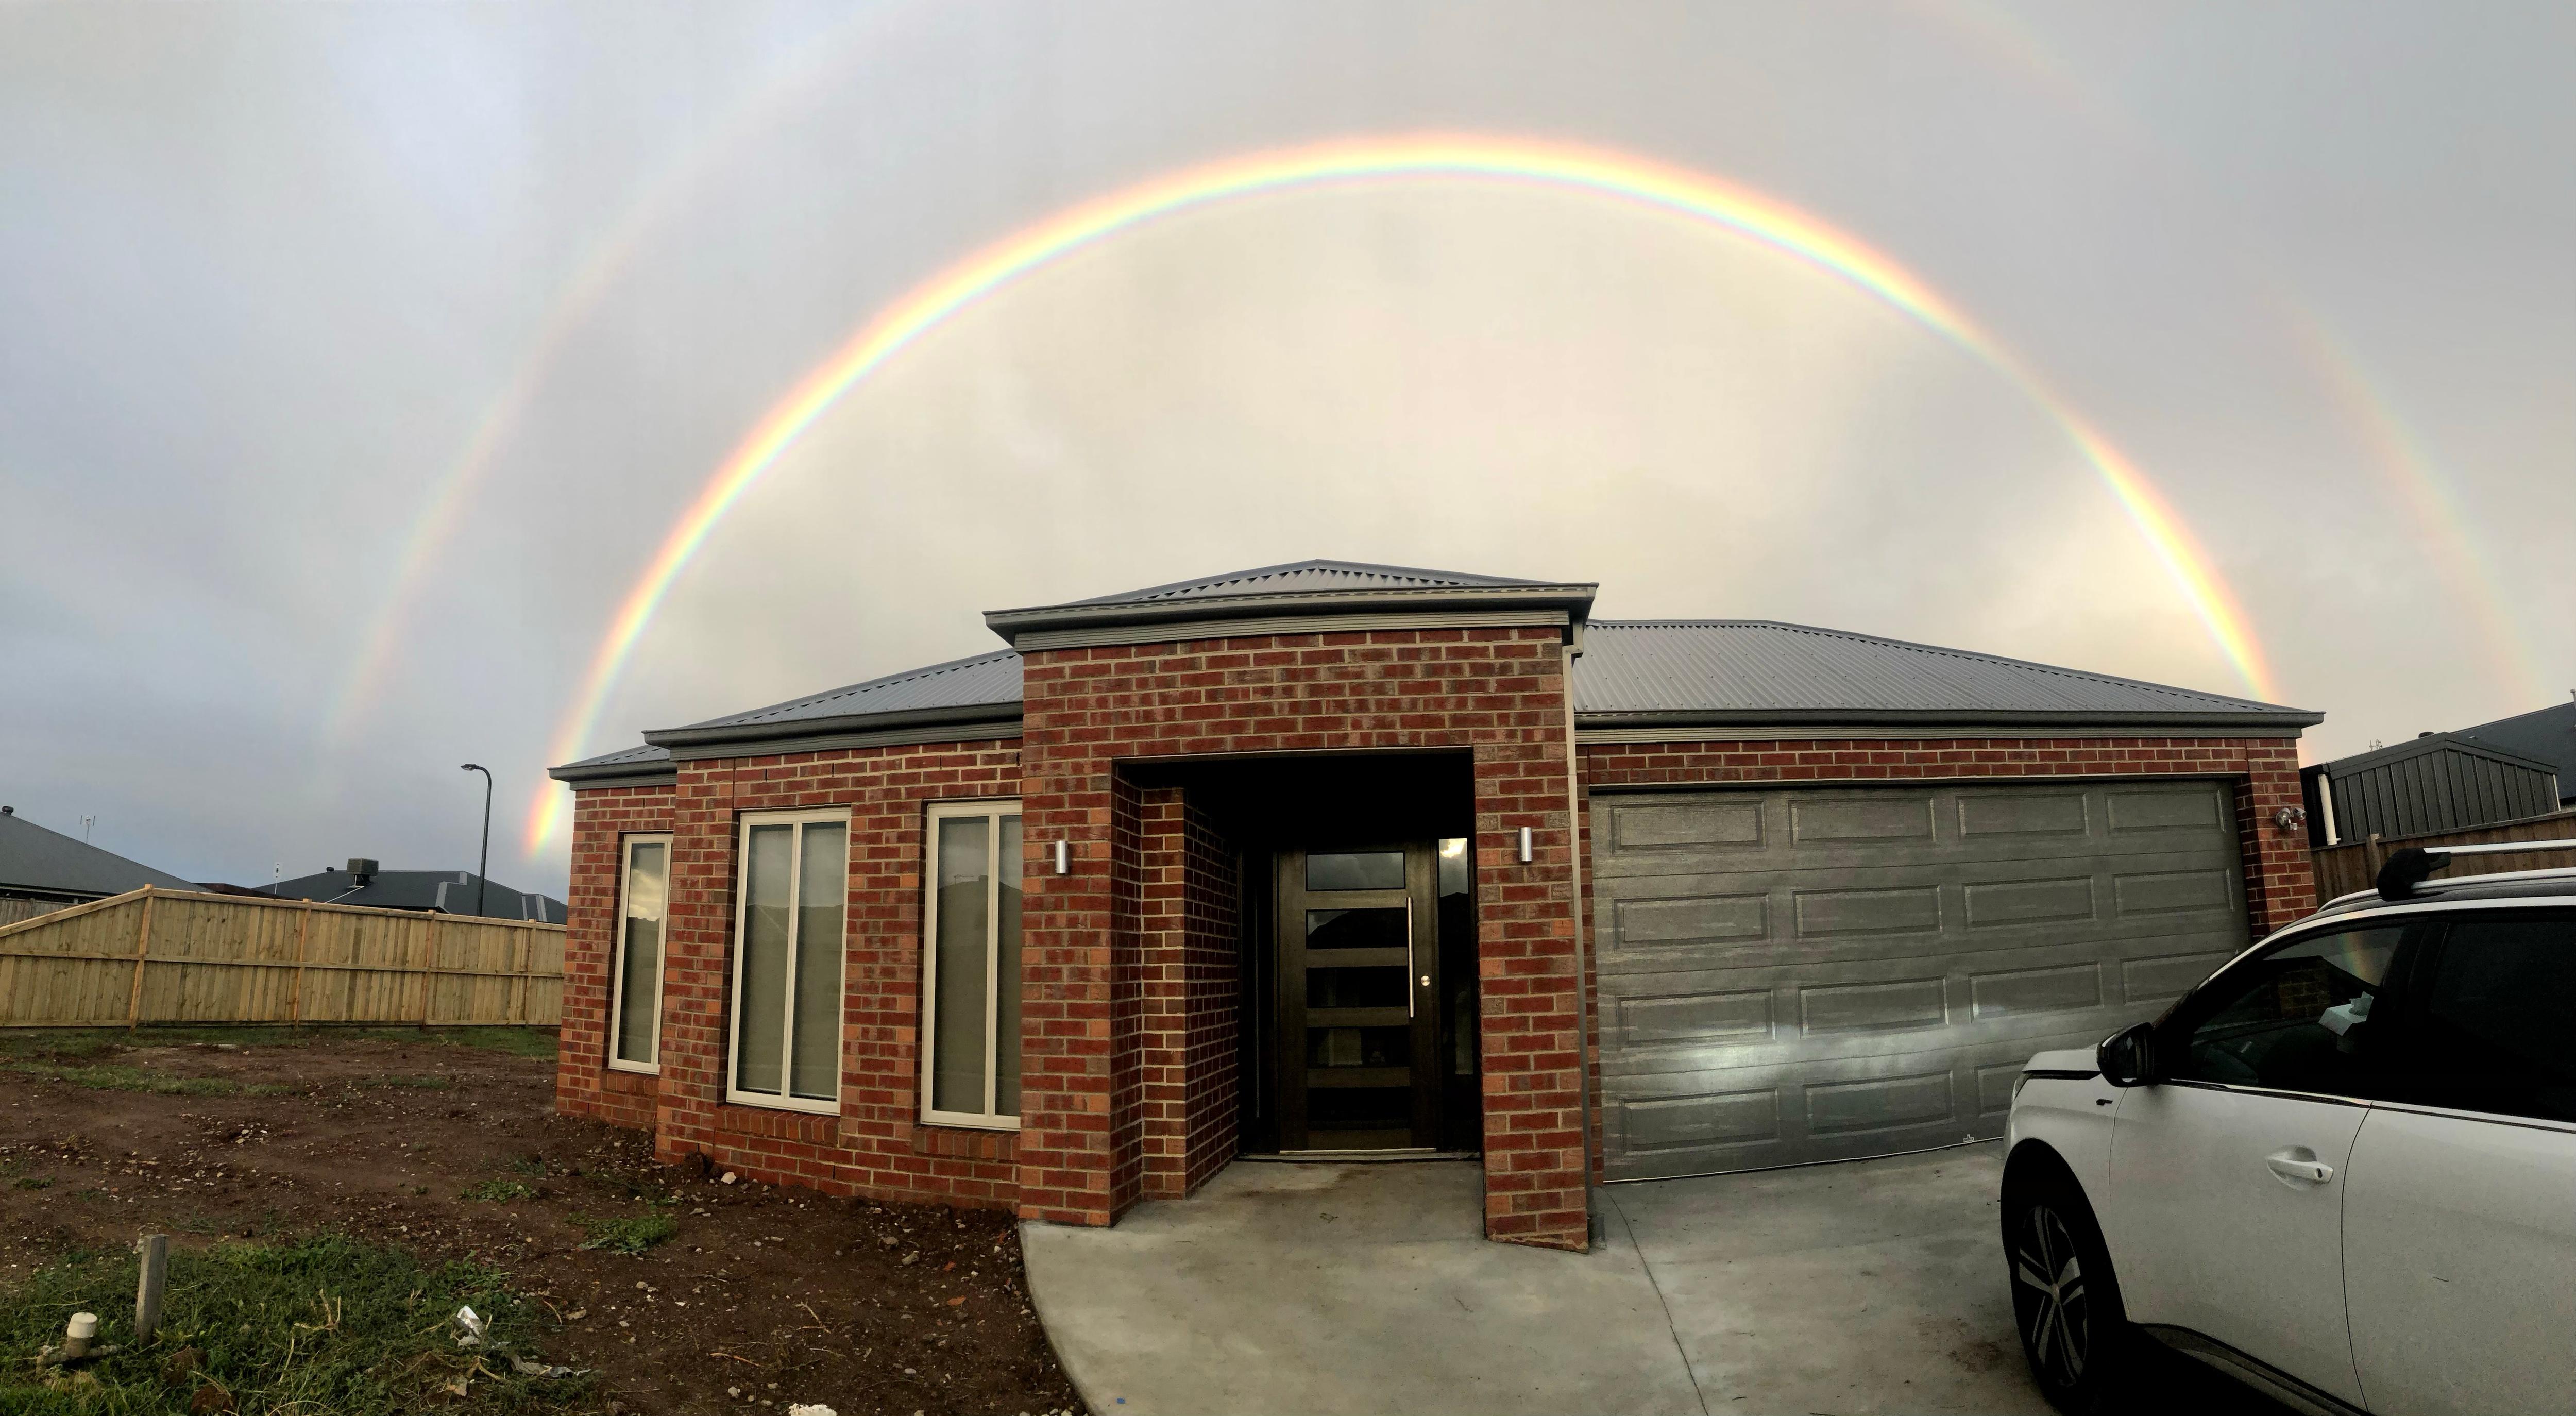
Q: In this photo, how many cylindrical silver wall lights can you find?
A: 2